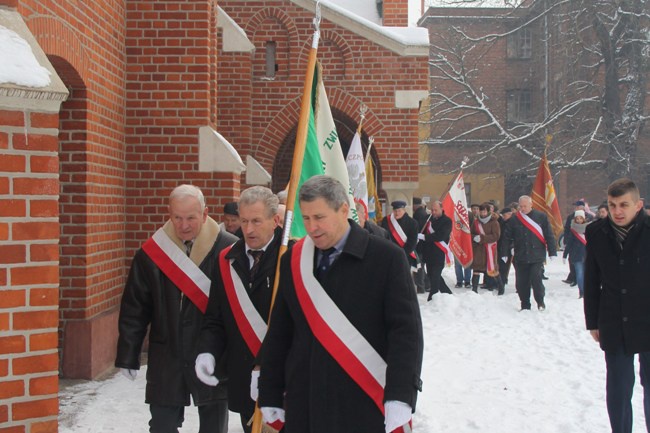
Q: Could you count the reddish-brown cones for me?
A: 0